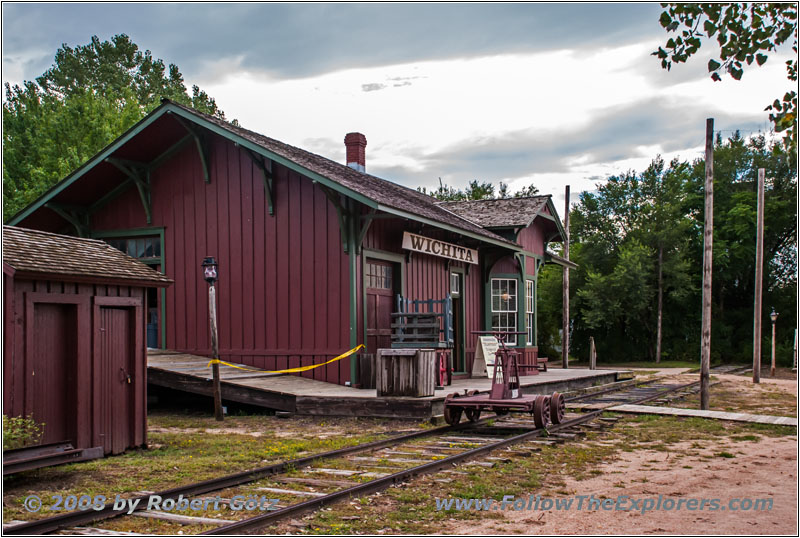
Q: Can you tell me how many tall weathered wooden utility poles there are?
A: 3